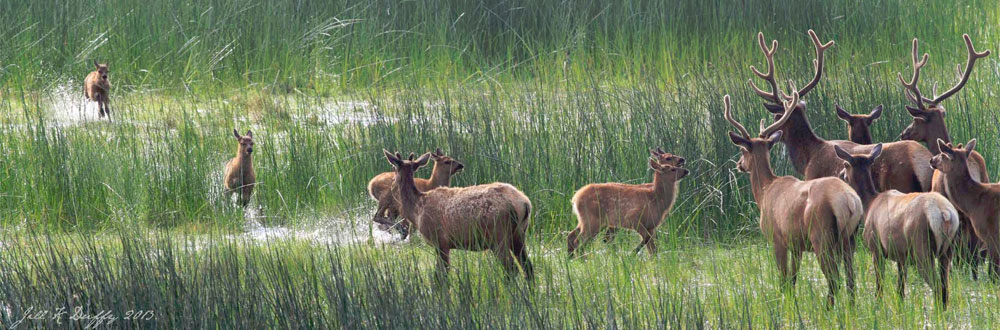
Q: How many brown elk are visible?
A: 12